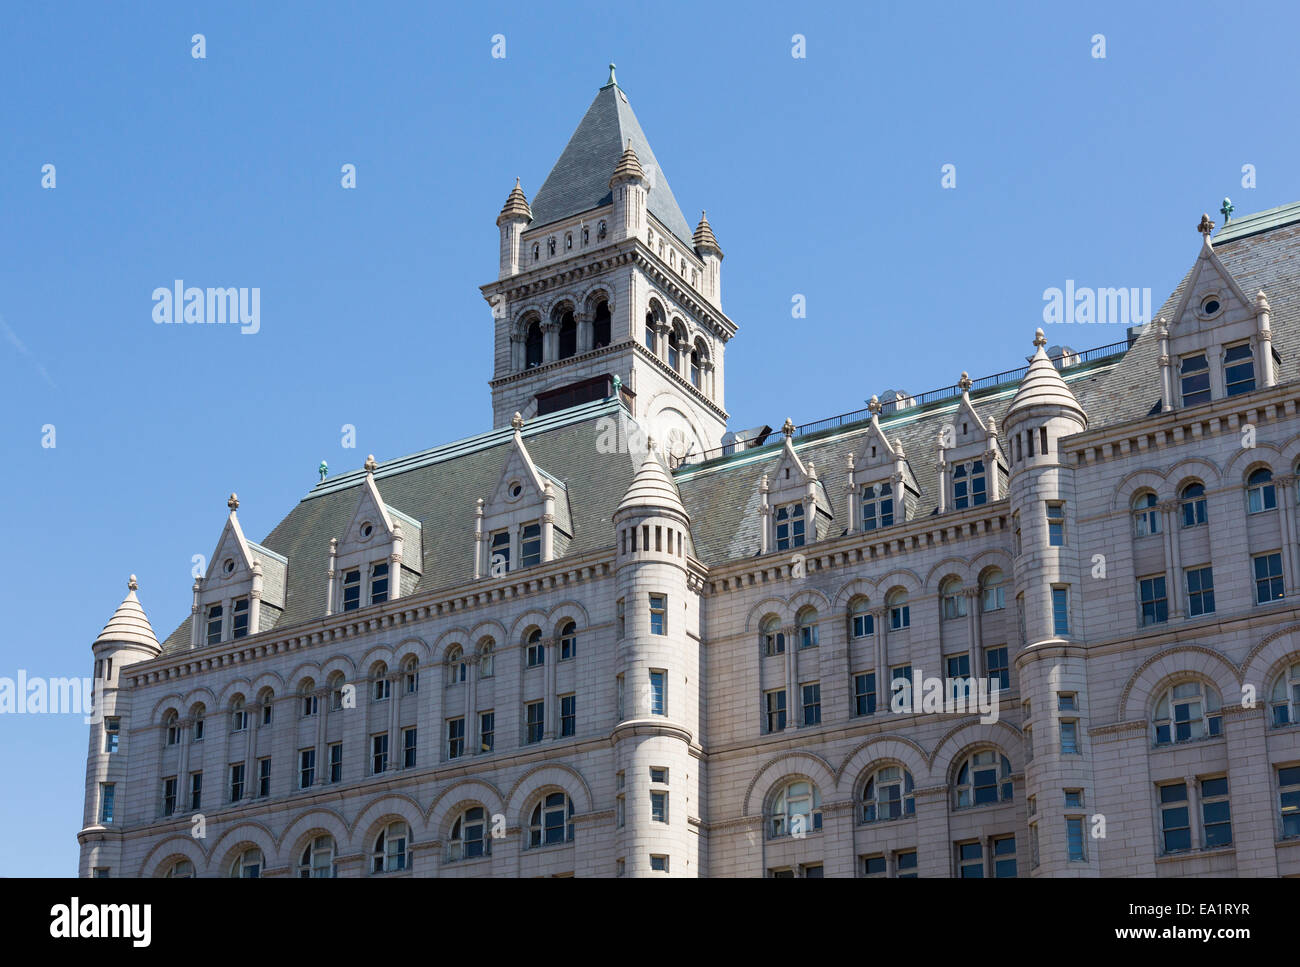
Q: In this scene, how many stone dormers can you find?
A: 7